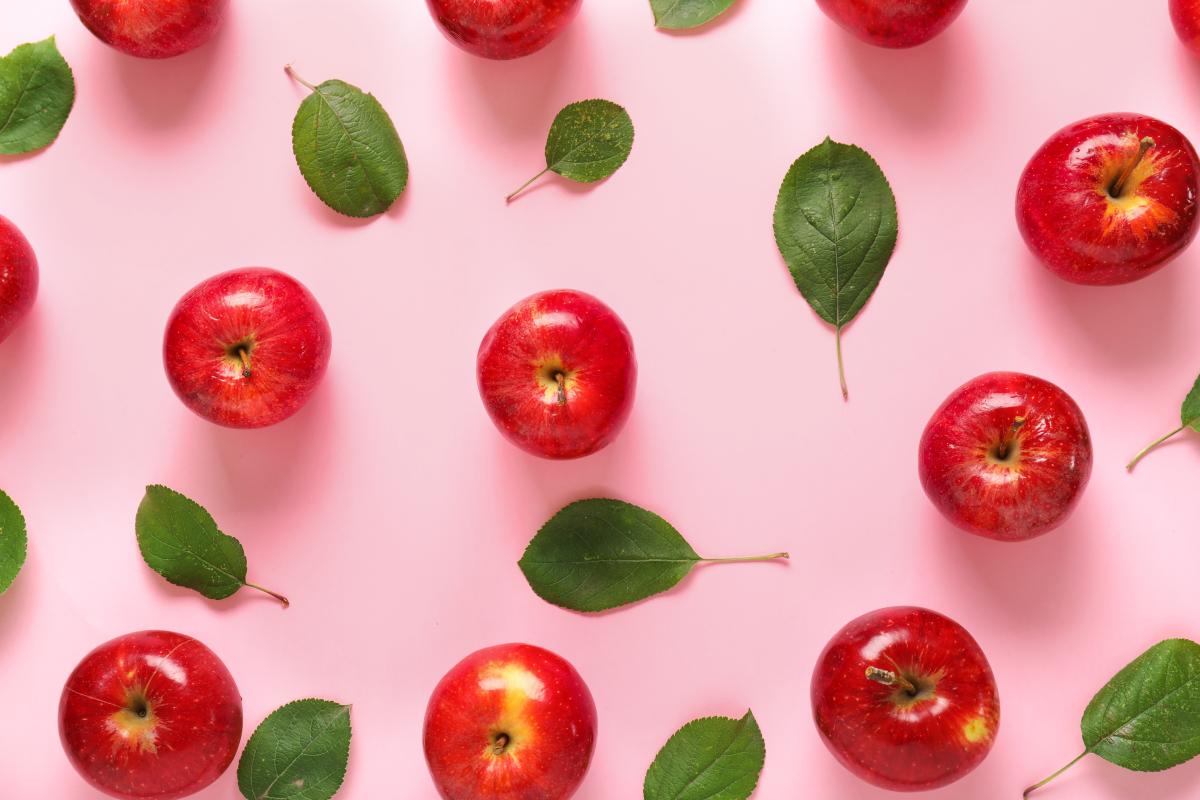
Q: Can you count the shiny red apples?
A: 12